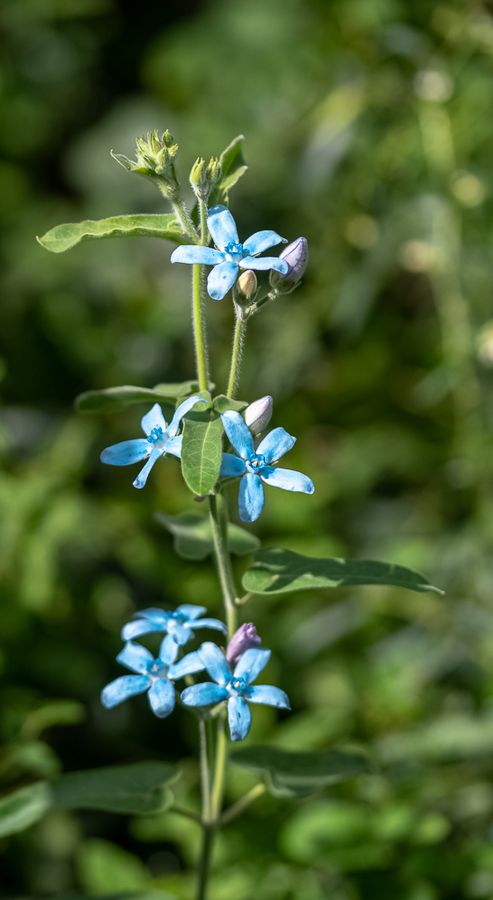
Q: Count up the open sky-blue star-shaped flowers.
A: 6